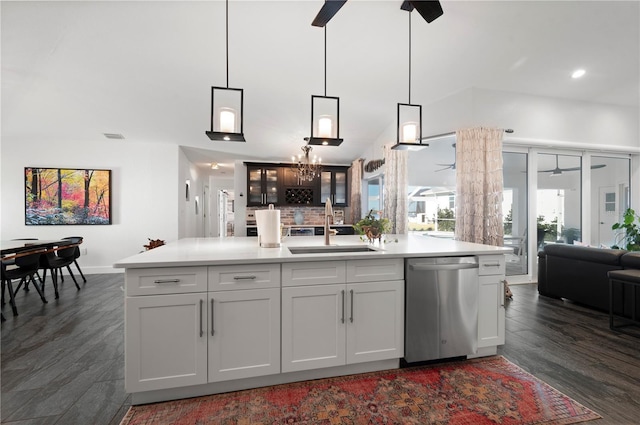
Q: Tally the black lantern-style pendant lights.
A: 3